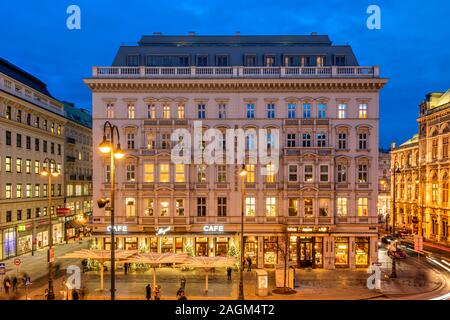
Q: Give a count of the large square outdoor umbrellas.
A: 3